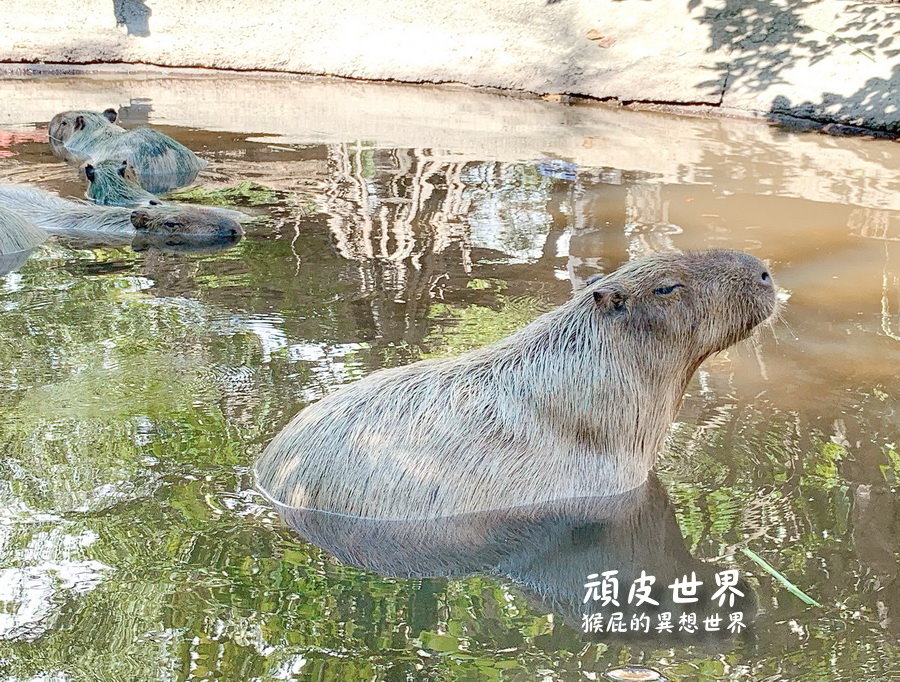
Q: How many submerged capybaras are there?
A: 5